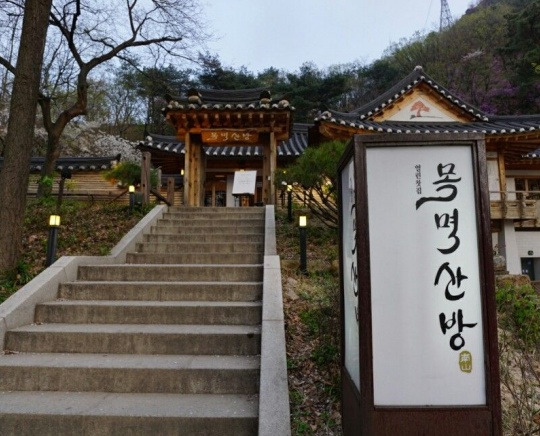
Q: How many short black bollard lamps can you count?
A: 4